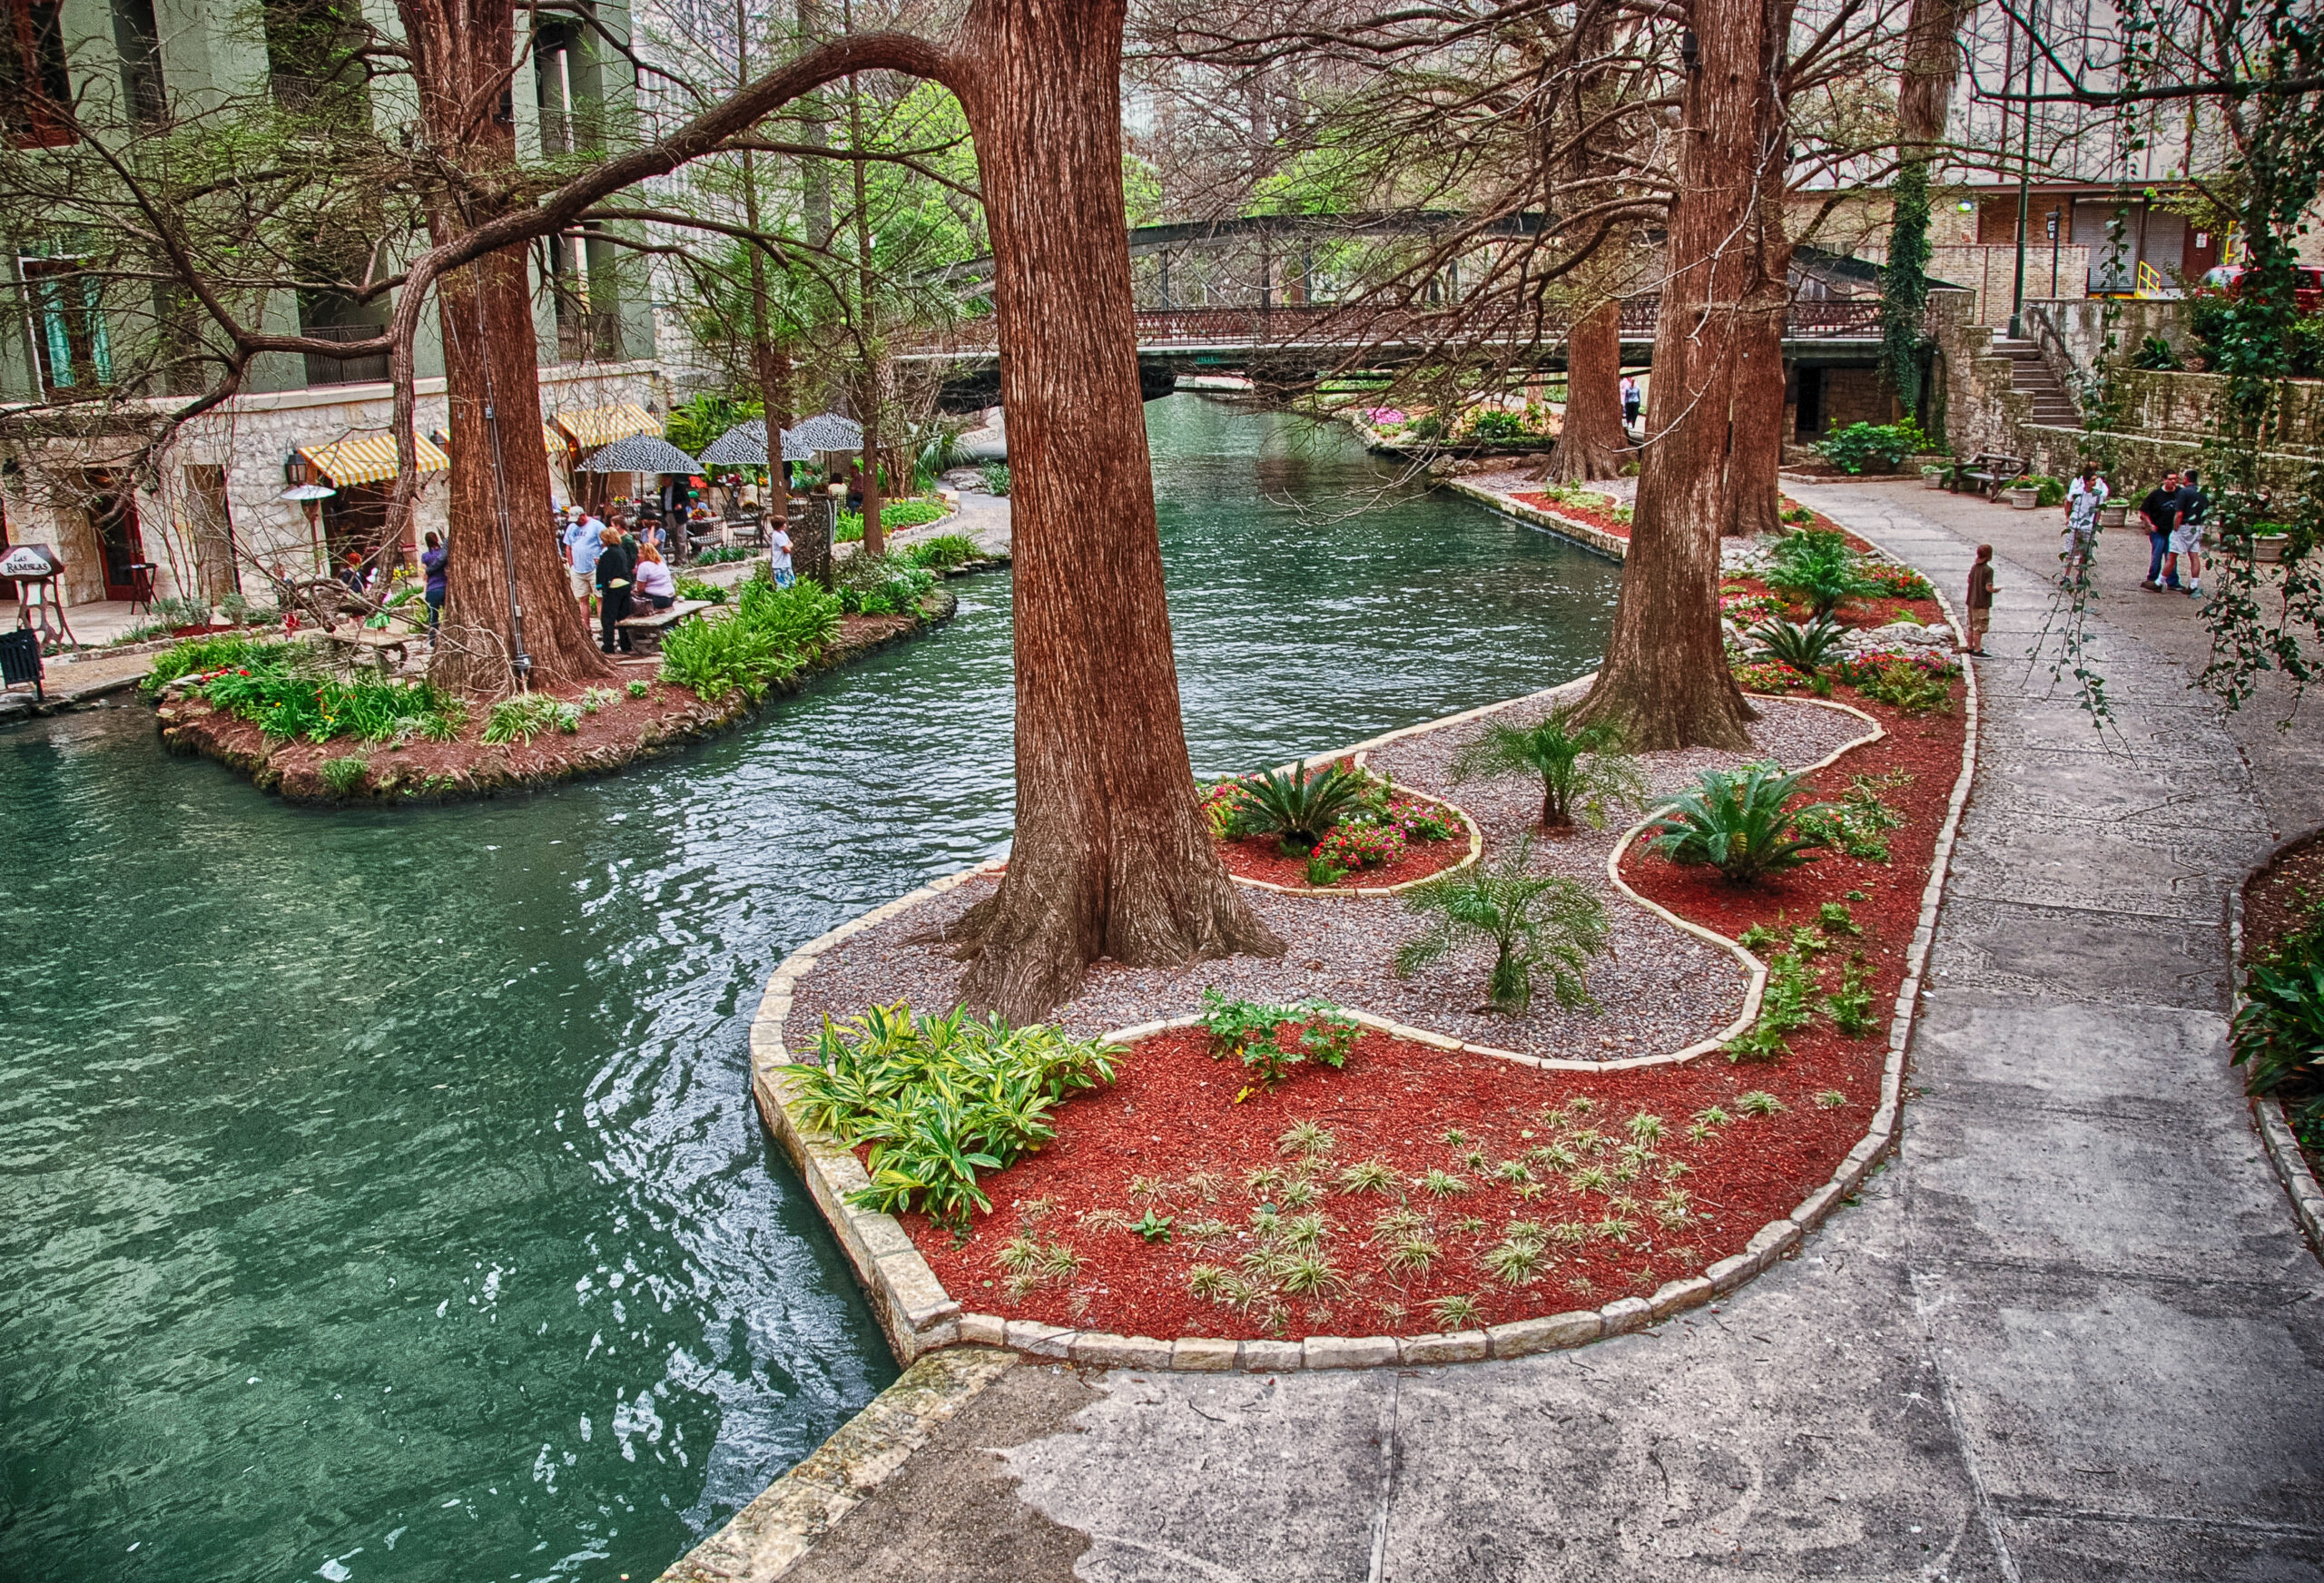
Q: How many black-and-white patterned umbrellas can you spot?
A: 3